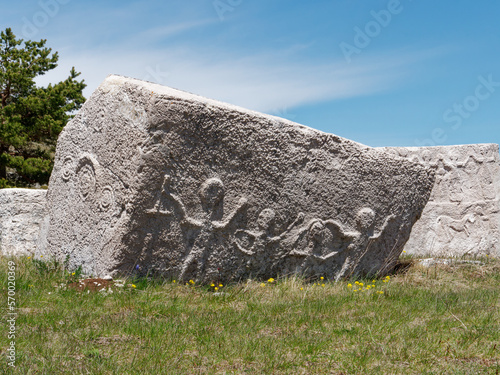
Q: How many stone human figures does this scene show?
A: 4